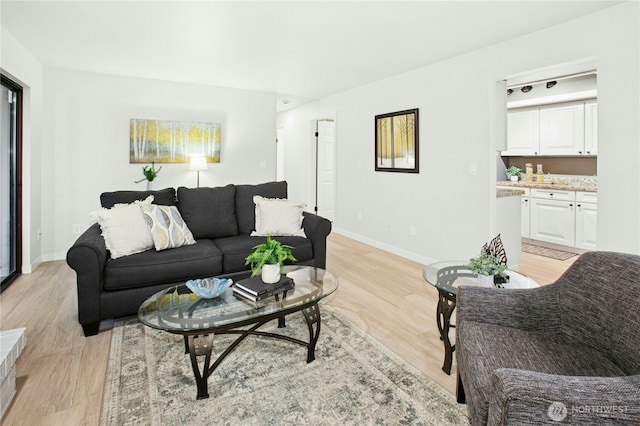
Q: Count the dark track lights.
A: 3